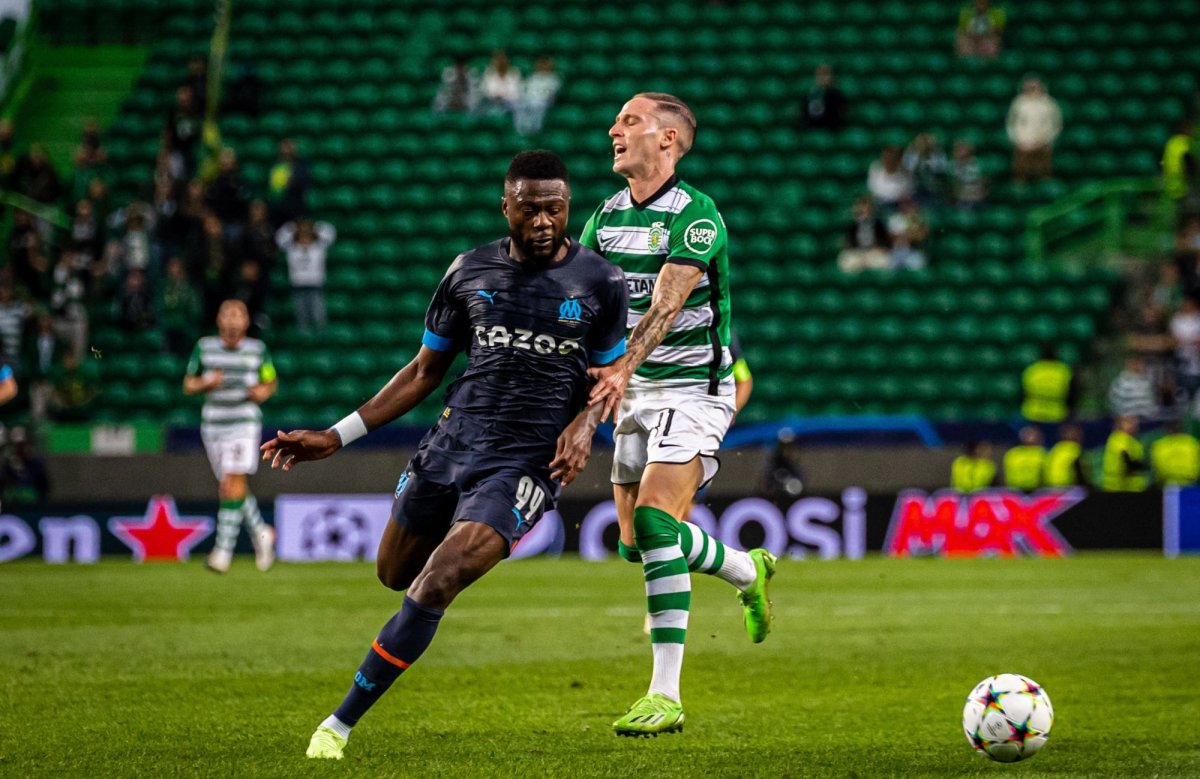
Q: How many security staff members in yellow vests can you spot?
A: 7